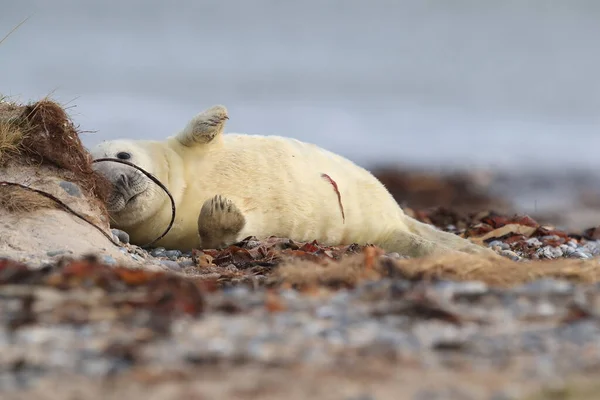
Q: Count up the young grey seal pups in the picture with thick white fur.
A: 1